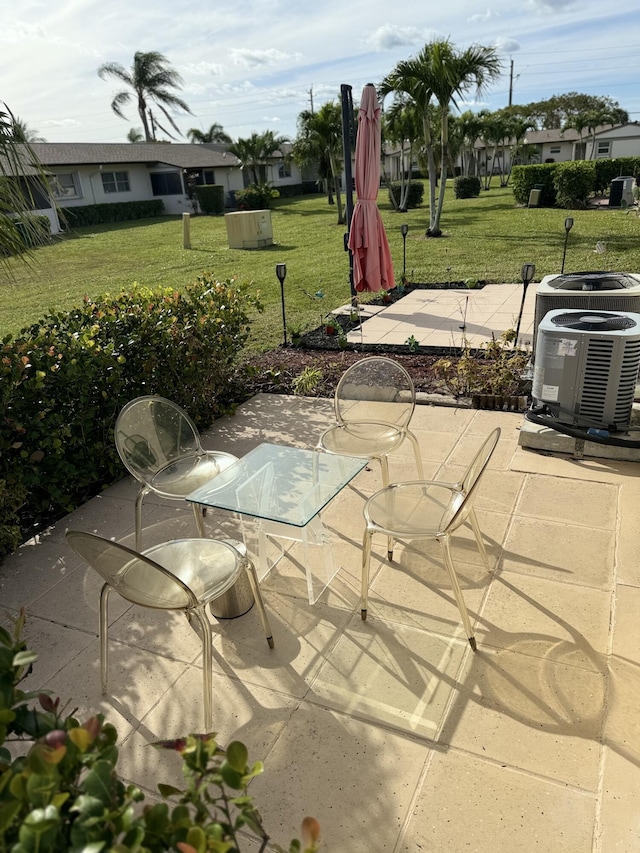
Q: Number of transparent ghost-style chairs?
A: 4